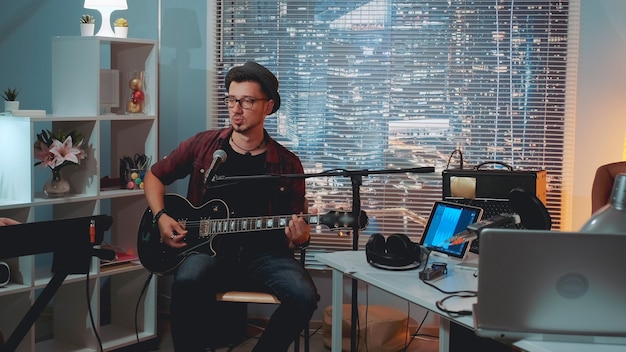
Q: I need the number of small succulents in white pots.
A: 3